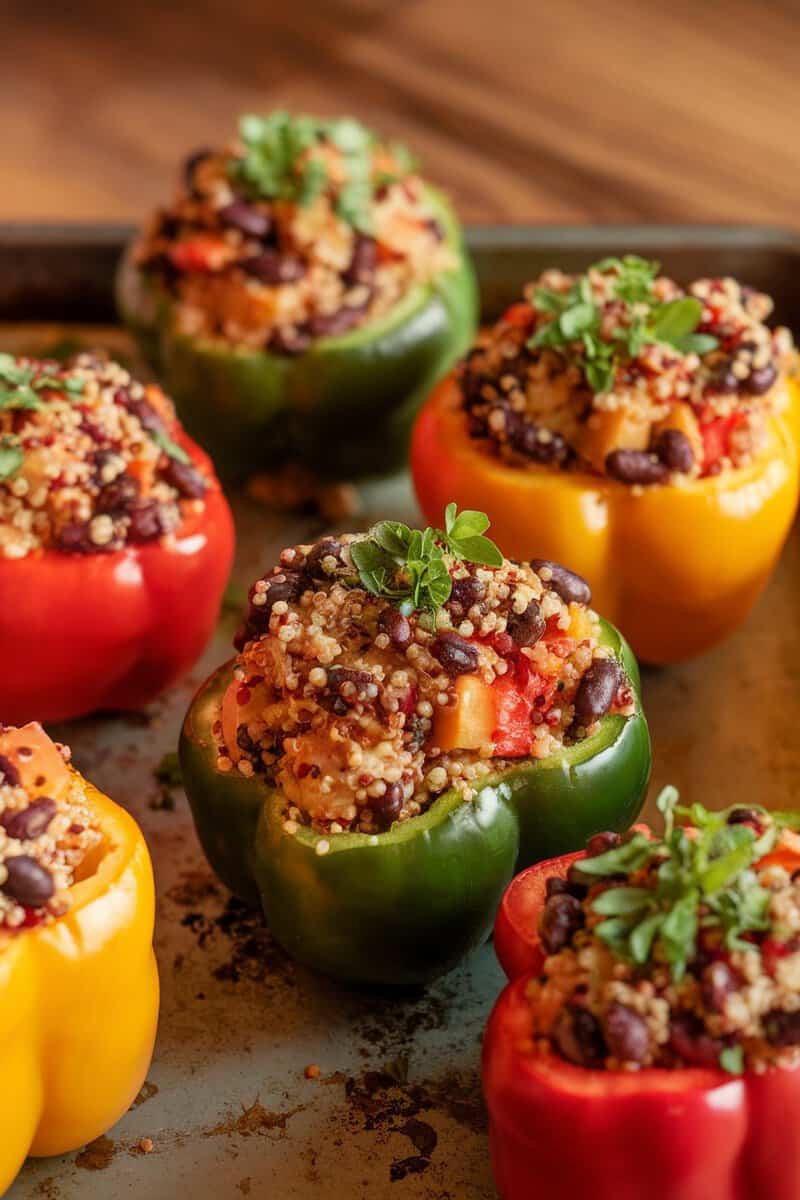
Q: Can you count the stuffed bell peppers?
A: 6